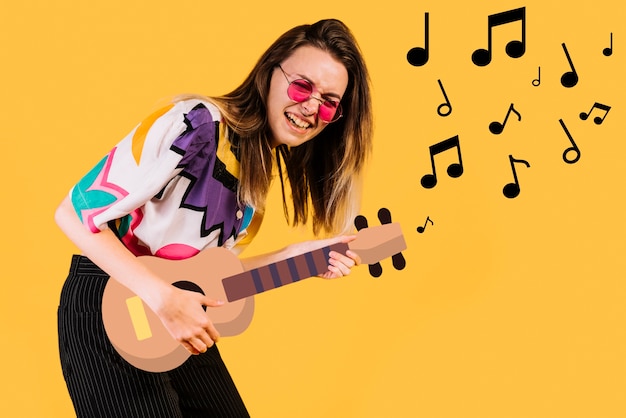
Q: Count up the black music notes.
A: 12